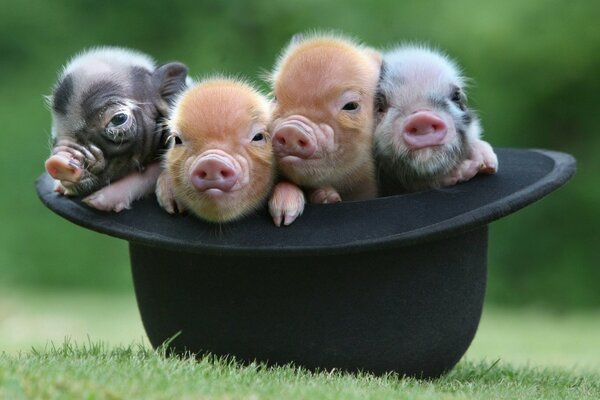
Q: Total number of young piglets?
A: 4